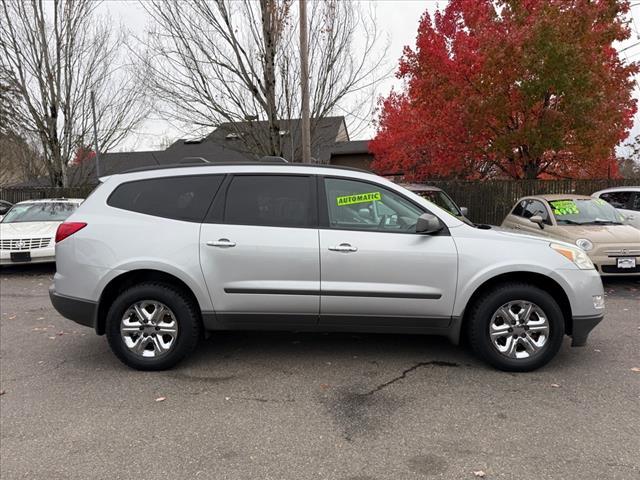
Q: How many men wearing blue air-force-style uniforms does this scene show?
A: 0